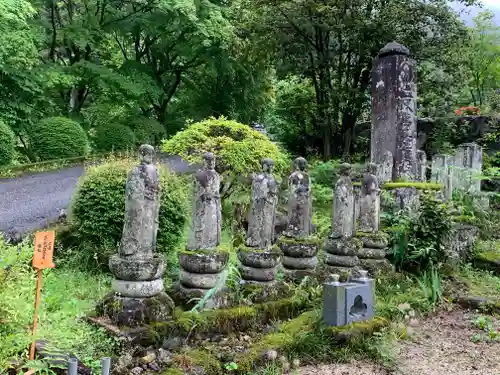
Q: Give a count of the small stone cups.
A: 2